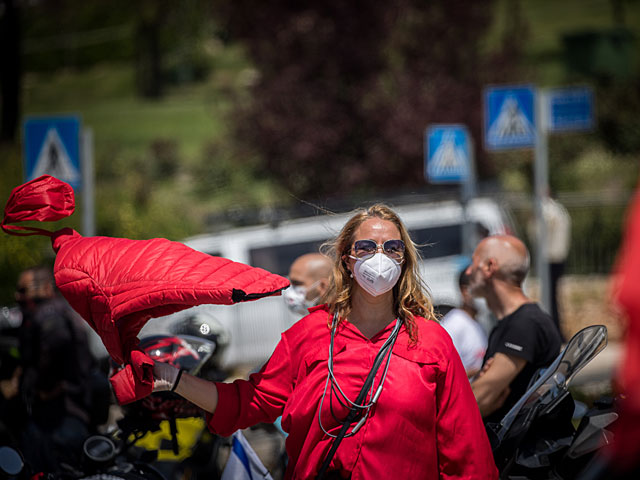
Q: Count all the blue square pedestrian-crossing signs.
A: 3